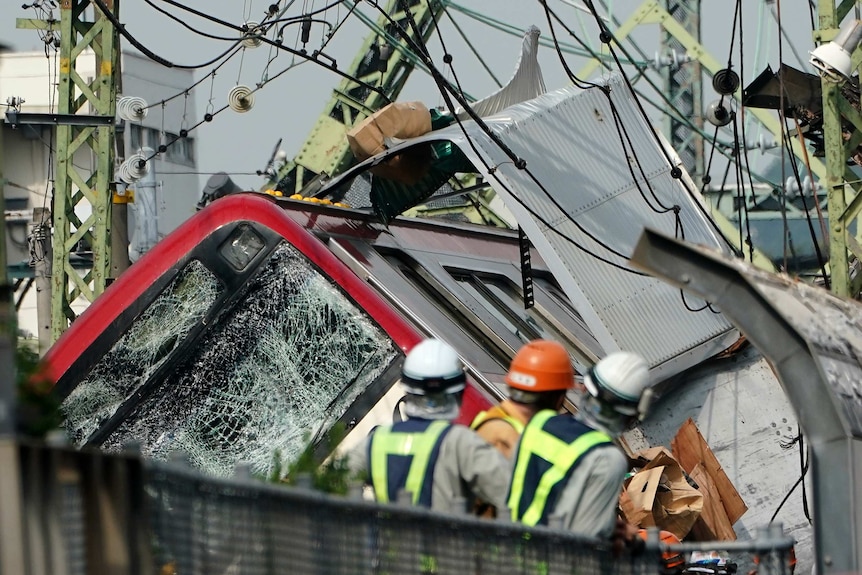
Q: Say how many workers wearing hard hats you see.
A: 3